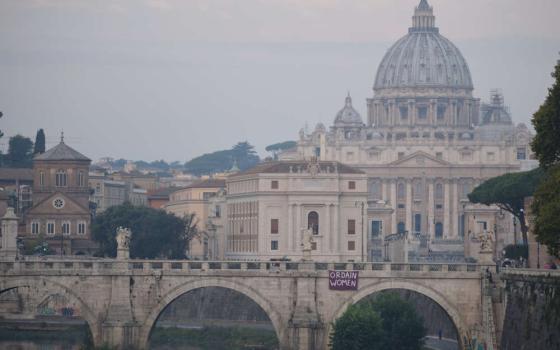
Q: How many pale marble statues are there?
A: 3